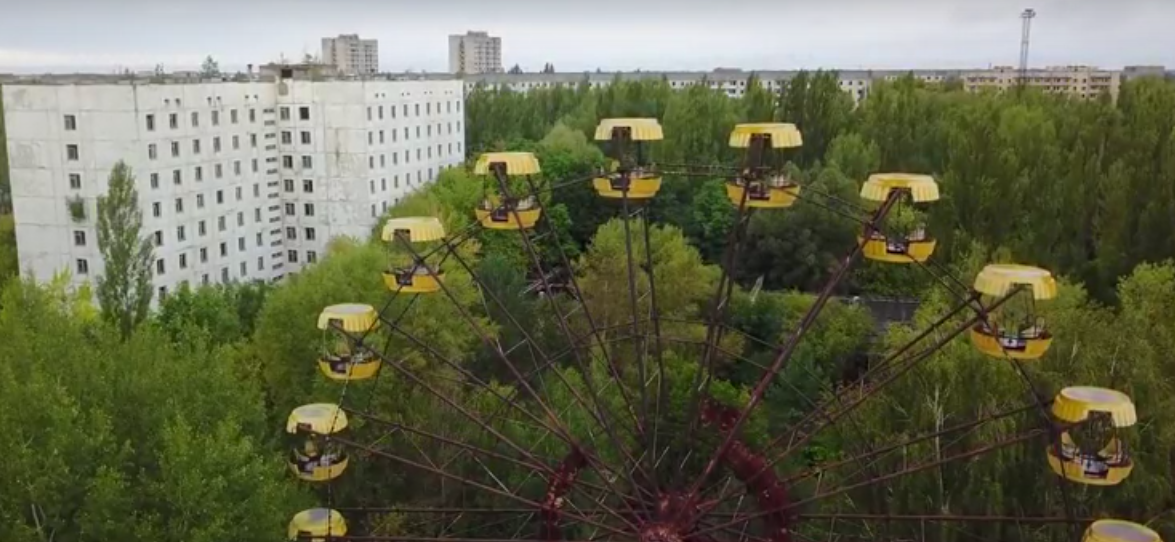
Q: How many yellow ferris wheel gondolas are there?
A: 11